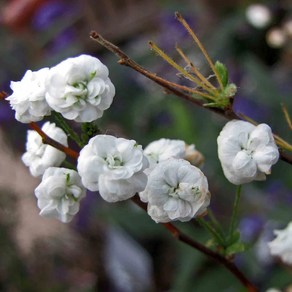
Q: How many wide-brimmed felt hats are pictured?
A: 0